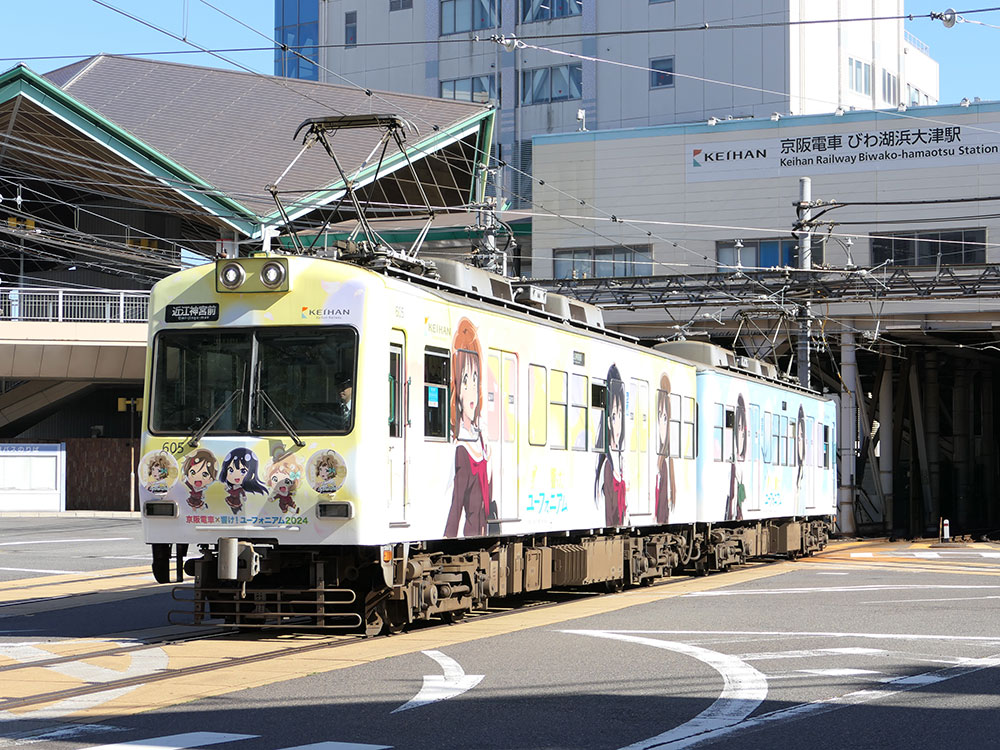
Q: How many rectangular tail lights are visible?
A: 2